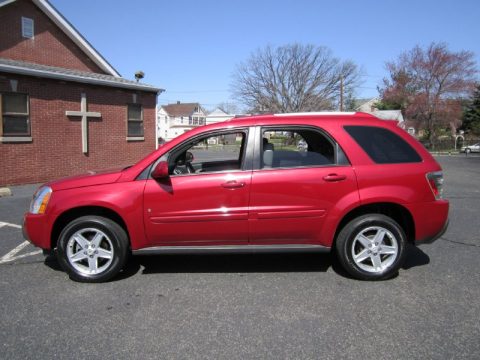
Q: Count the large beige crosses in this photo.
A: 1